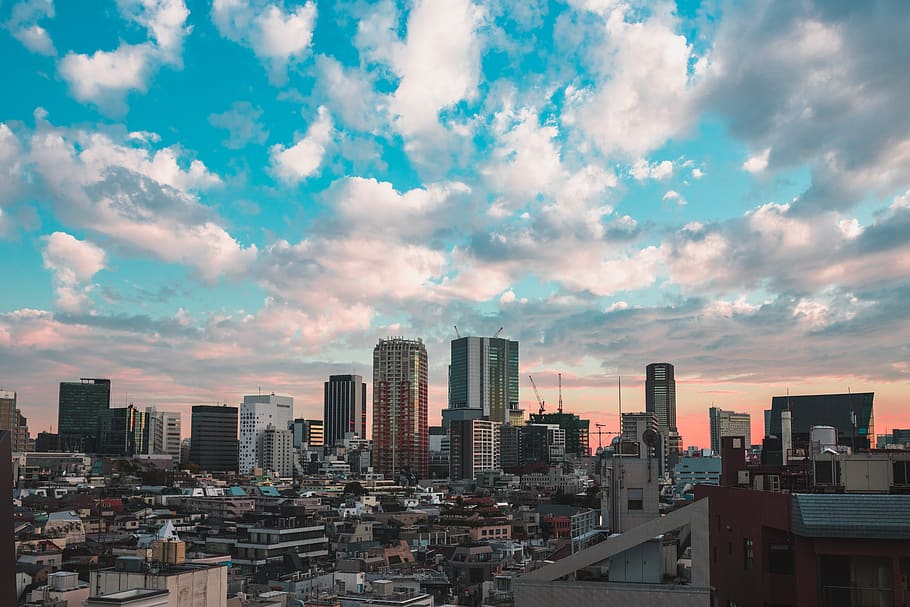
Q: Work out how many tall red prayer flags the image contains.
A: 0